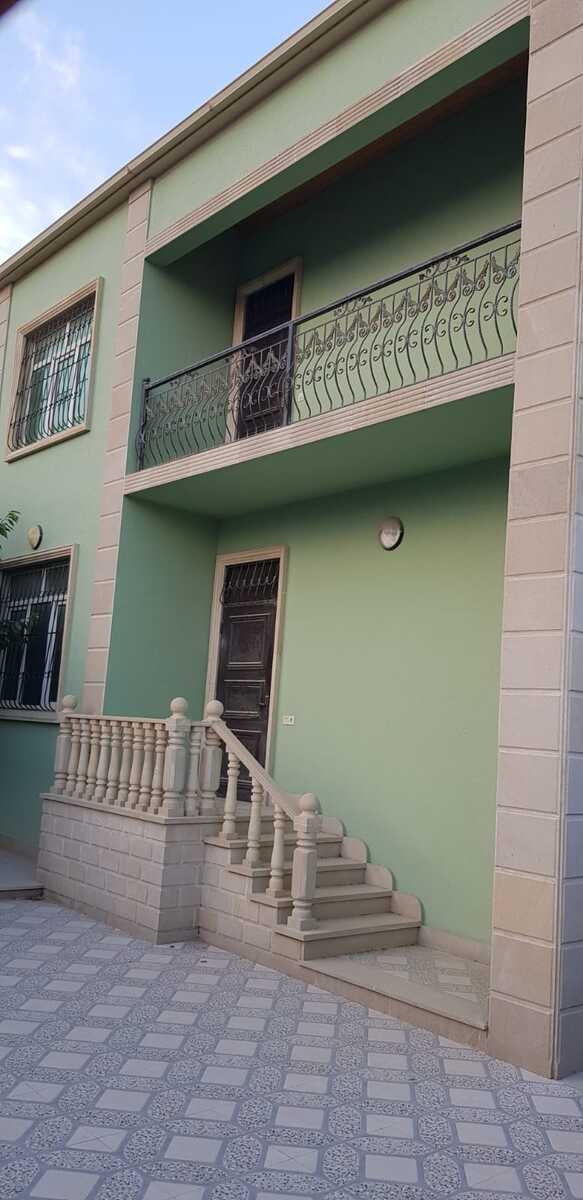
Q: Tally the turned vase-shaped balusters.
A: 13